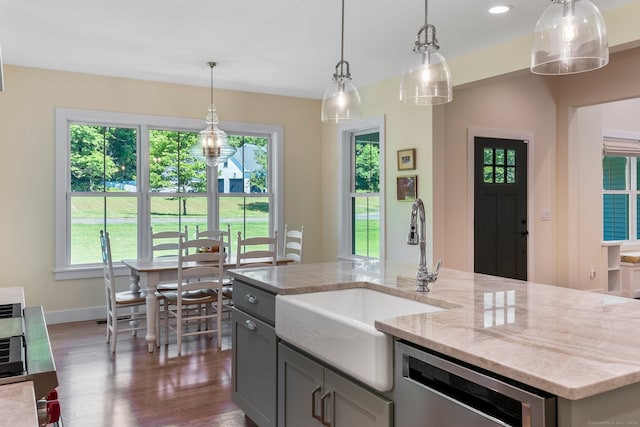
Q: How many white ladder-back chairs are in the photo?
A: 6